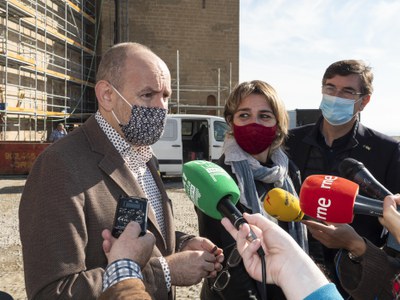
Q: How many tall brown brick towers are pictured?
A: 1